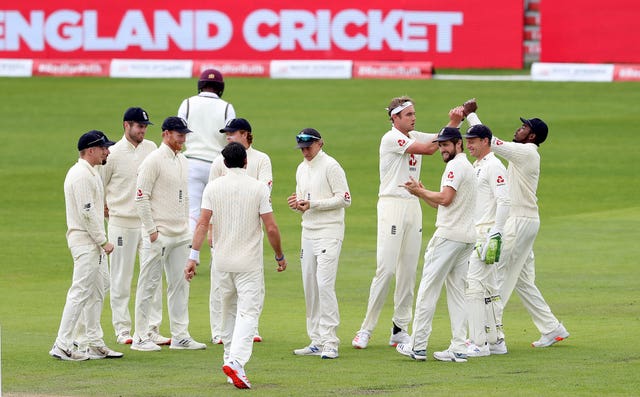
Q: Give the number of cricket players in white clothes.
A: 11